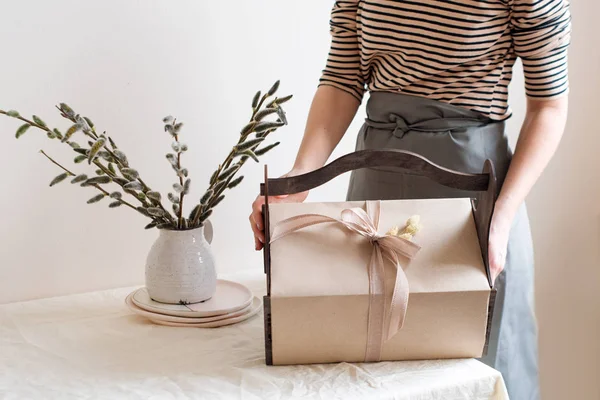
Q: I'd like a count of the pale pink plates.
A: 3